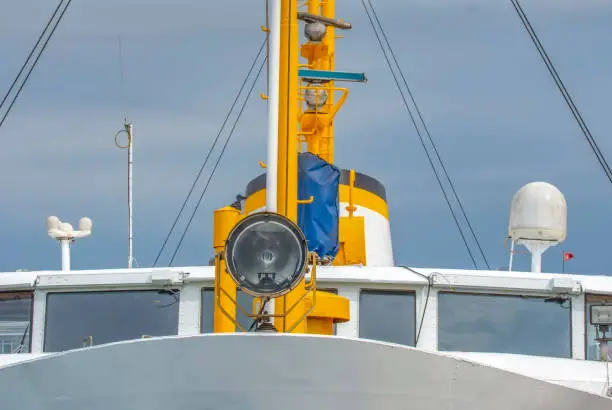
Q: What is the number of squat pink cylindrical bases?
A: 0